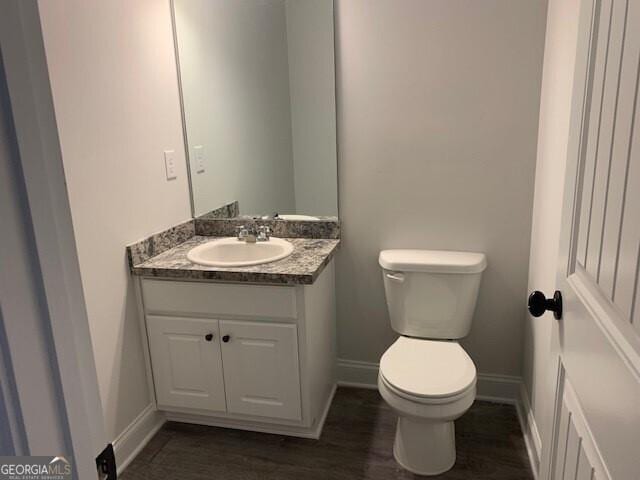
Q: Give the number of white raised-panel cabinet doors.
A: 2